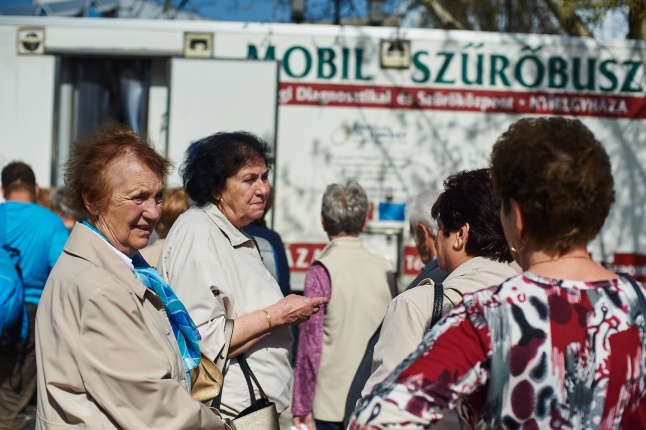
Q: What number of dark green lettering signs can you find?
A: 1